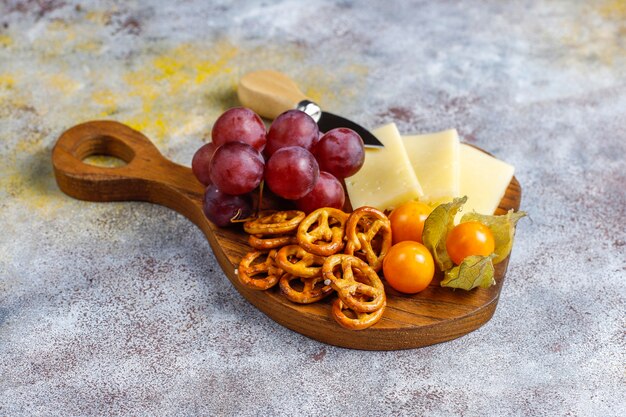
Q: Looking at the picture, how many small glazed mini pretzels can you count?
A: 9